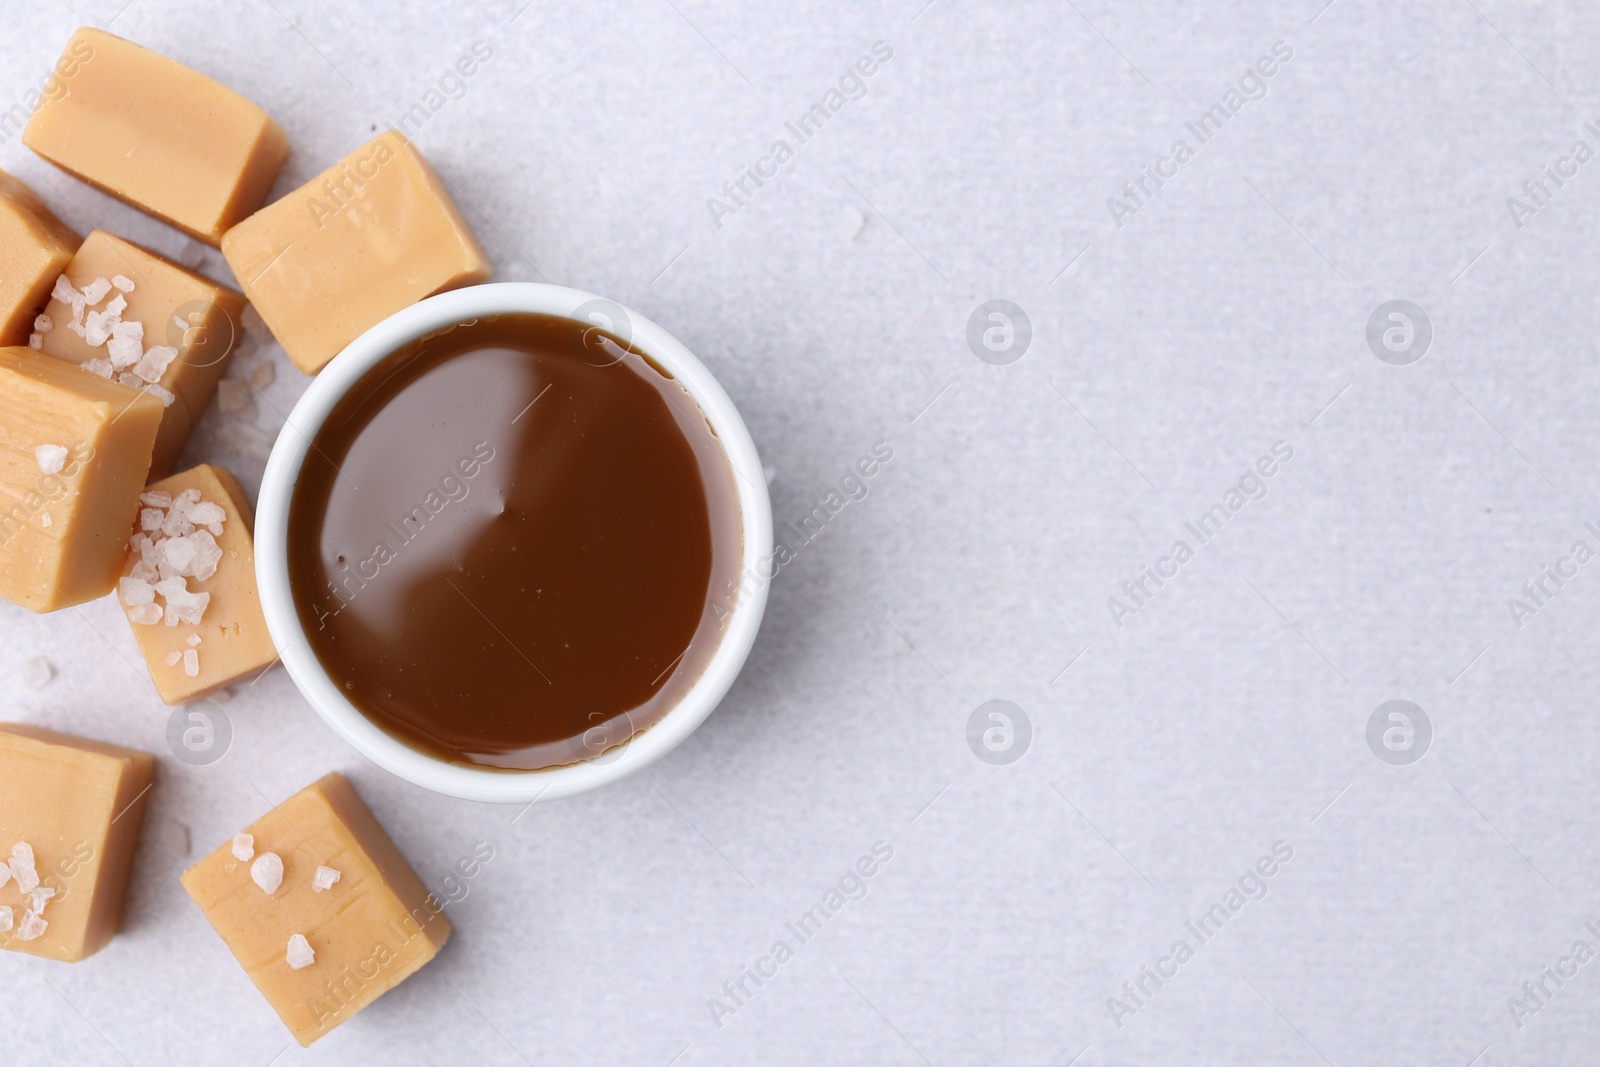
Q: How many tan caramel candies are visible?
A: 8